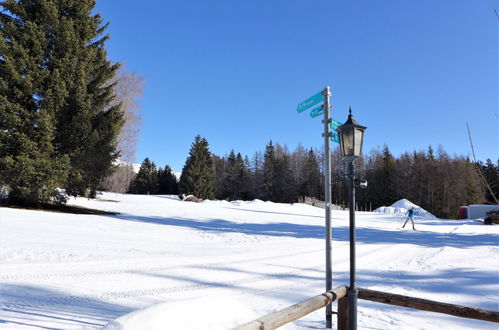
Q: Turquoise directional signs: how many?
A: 4